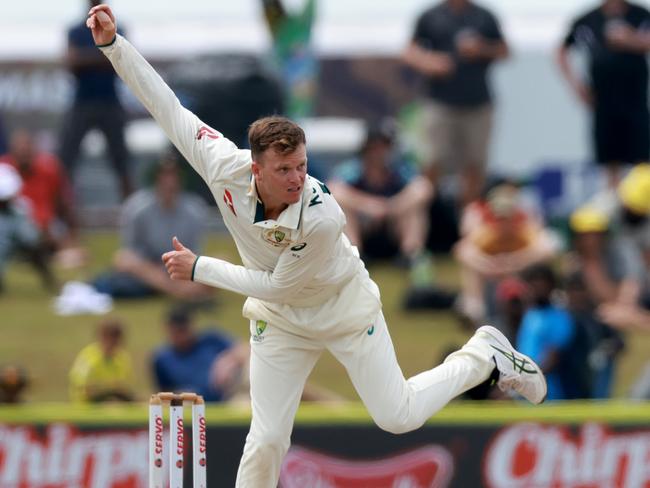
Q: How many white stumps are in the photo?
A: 3